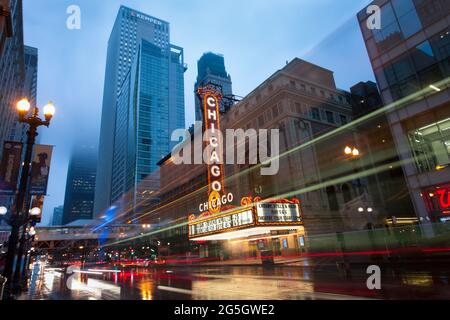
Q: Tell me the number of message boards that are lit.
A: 2